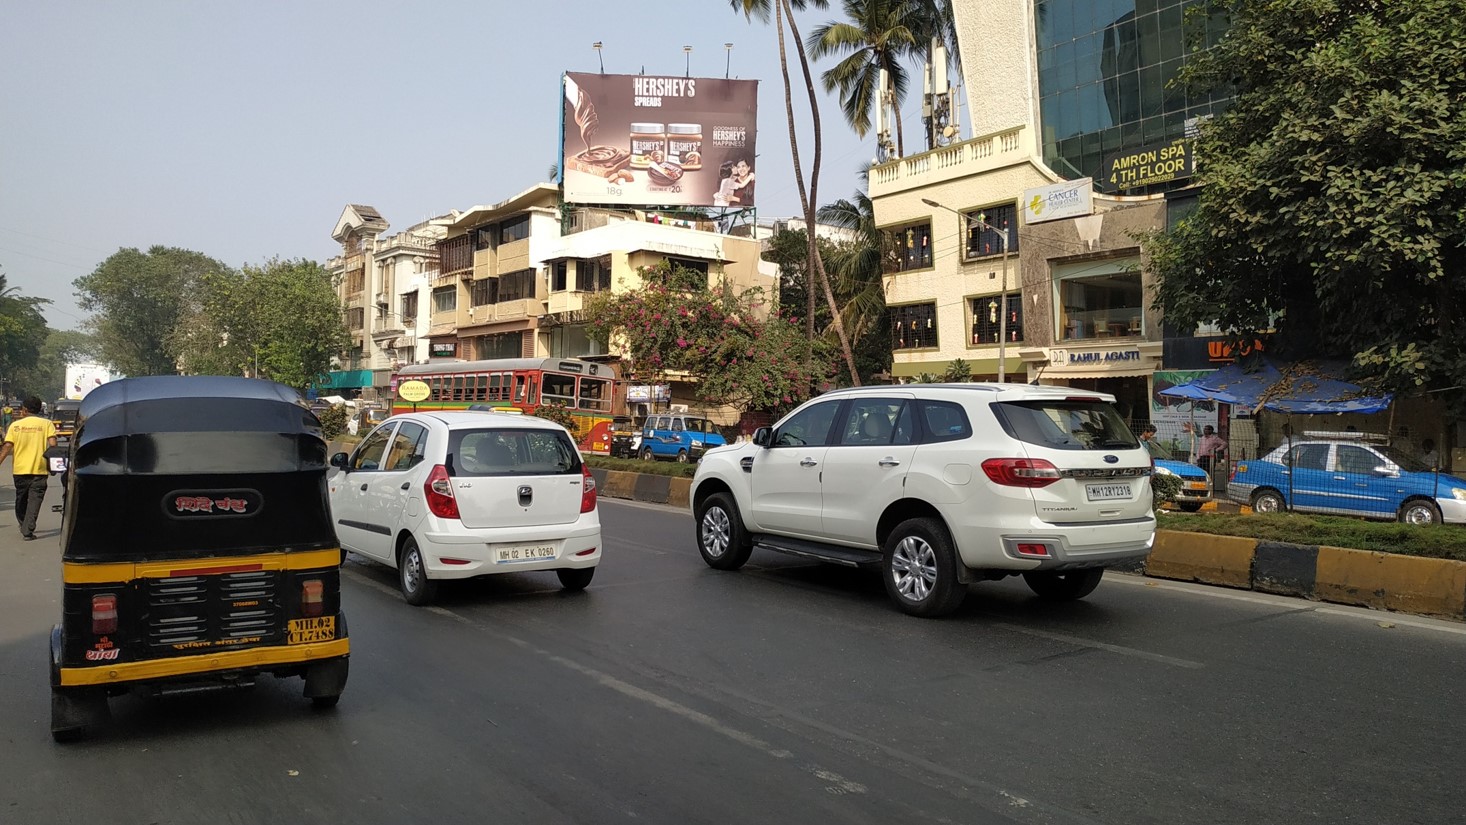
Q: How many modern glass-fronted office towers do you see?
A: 1